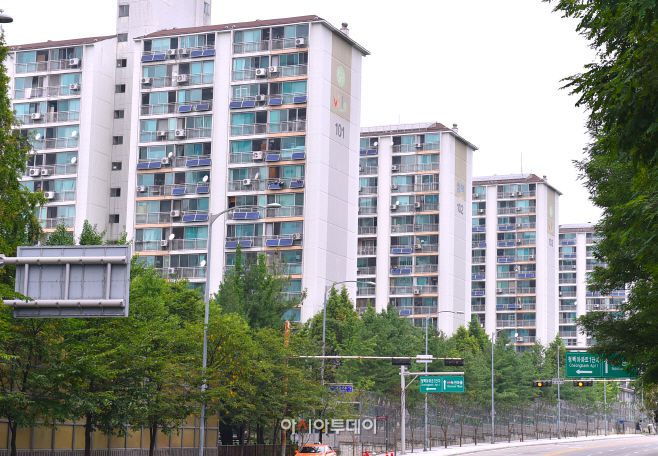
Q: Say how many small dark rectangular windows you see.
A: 9